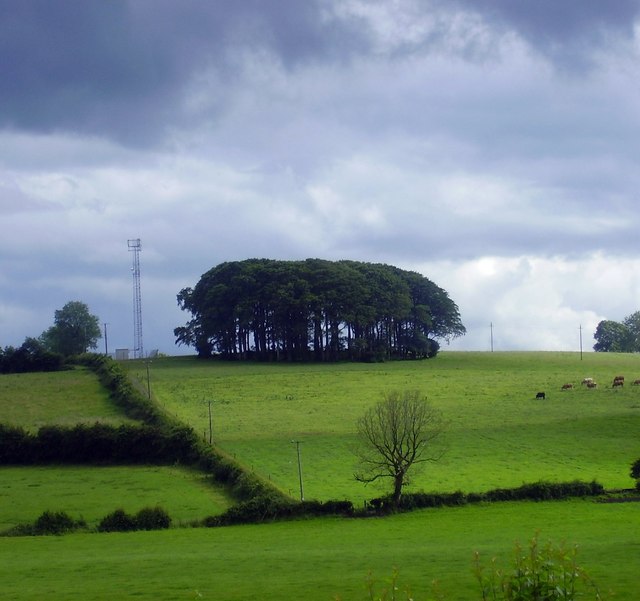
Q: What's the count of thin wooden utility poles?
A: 6